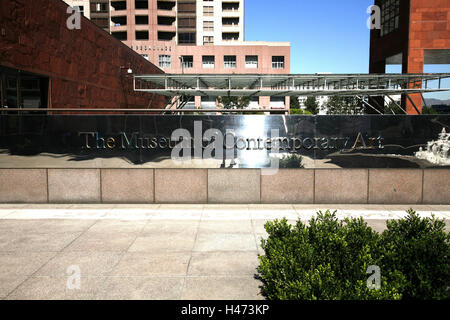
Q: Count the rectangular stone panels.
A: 9